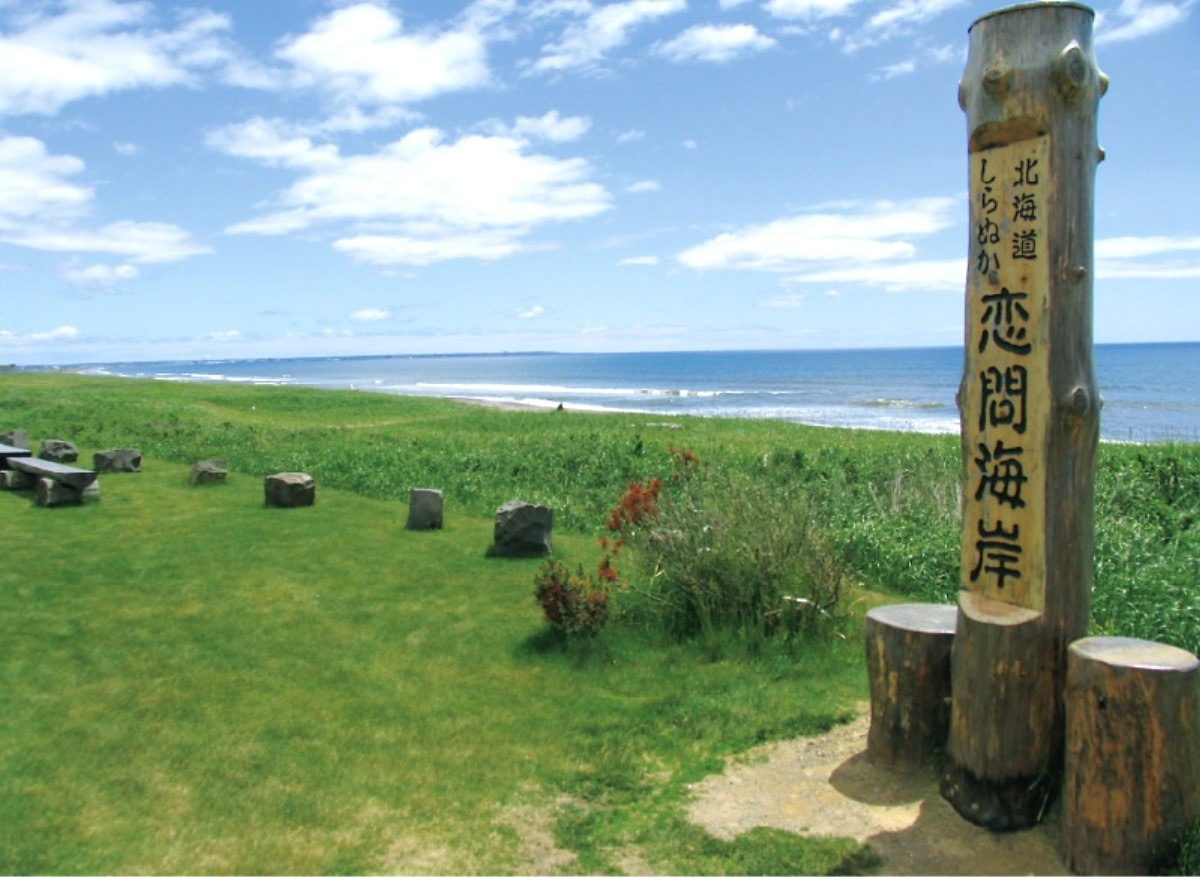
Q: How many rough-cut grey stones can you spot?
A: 7